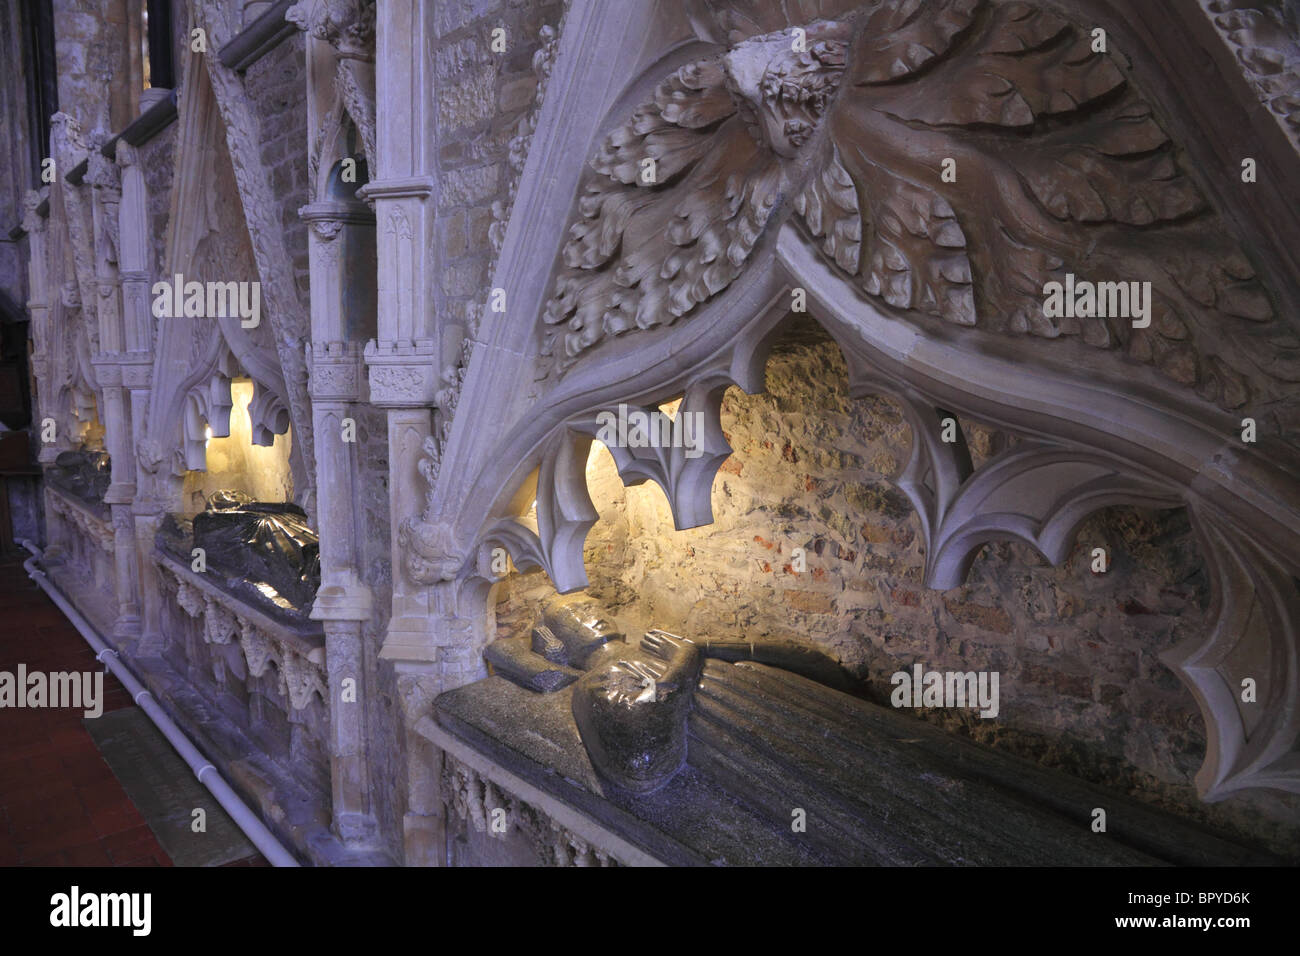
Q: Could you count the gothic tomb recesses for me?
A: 3